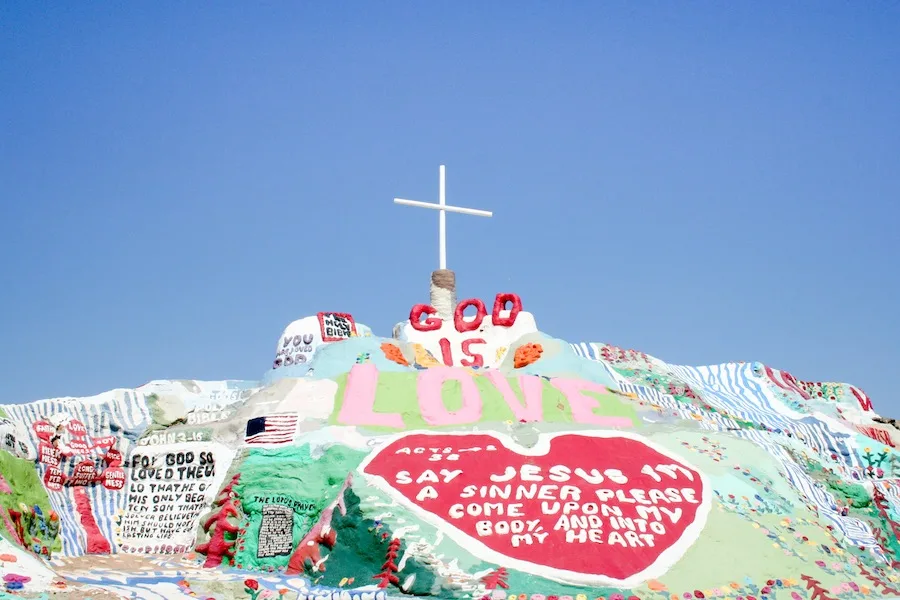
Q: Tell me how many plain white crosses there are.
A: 1